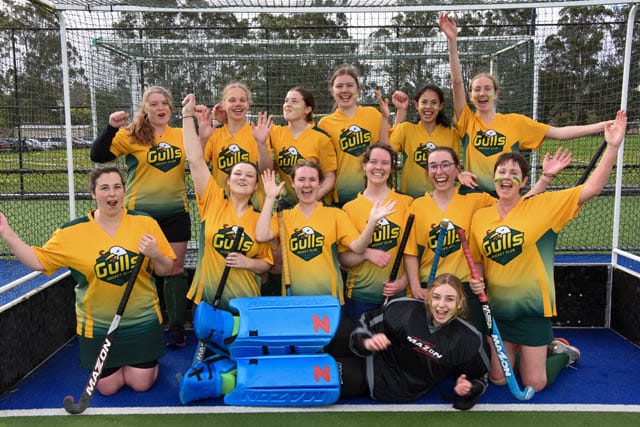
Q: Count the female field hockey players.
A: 13